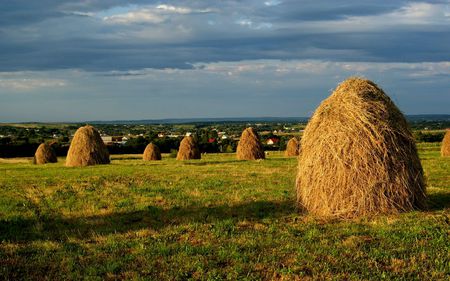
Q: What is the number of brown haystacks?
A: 8